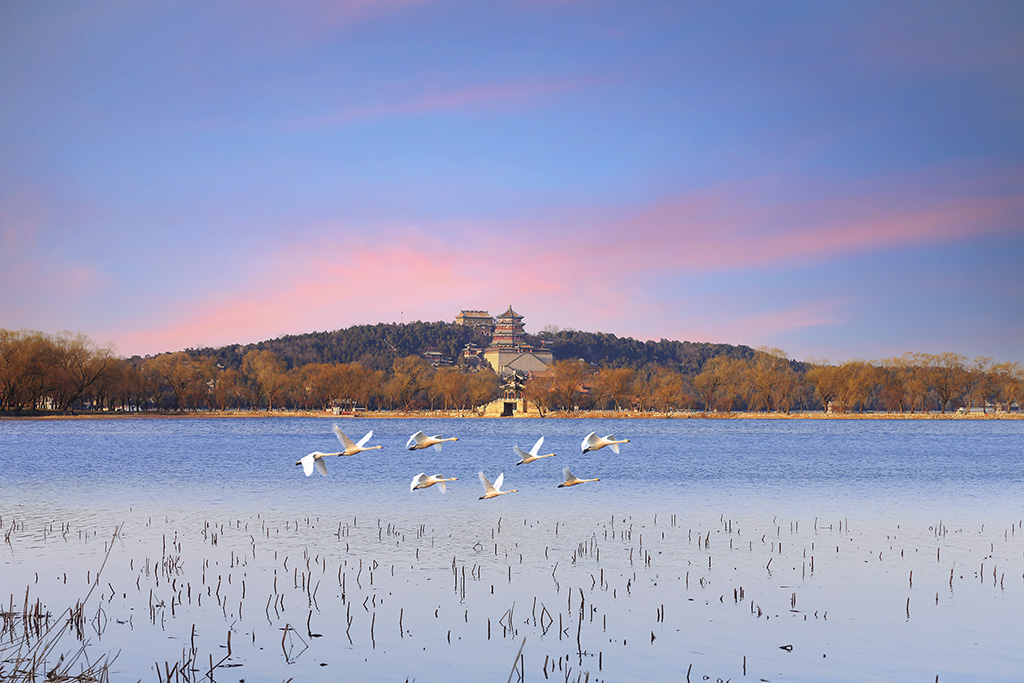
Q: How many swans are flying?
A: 8